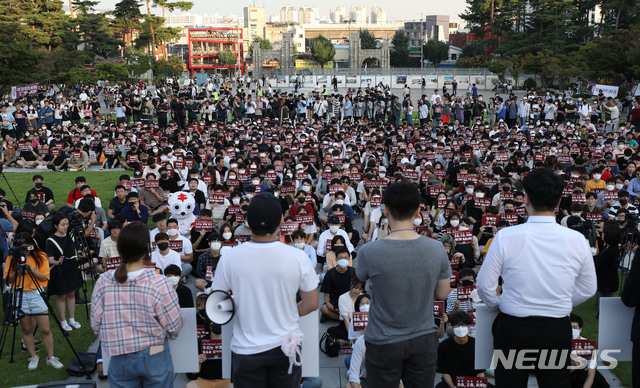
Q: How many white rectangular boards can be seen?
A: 4